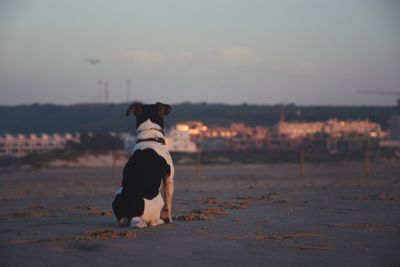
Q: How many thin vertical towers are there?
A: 3